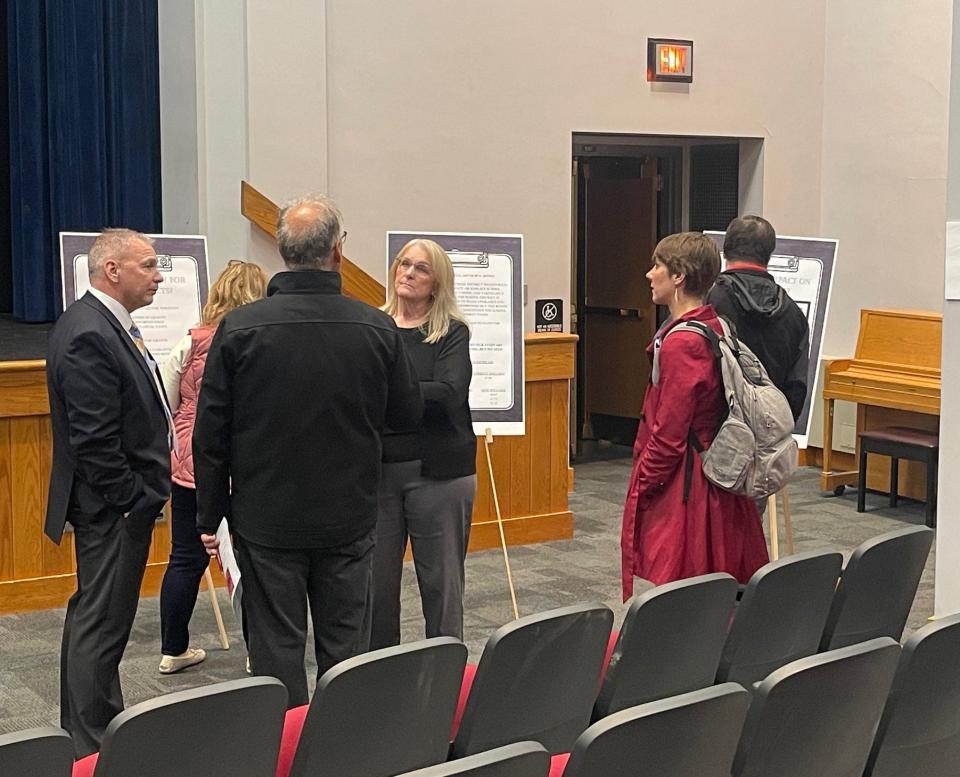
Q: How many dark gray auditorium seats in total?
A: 11